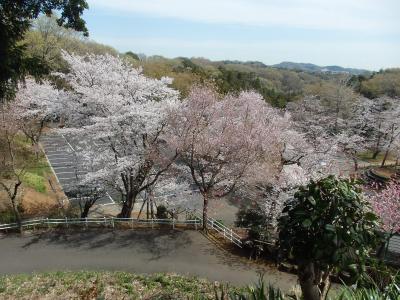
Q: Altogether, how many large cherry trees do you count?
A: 2